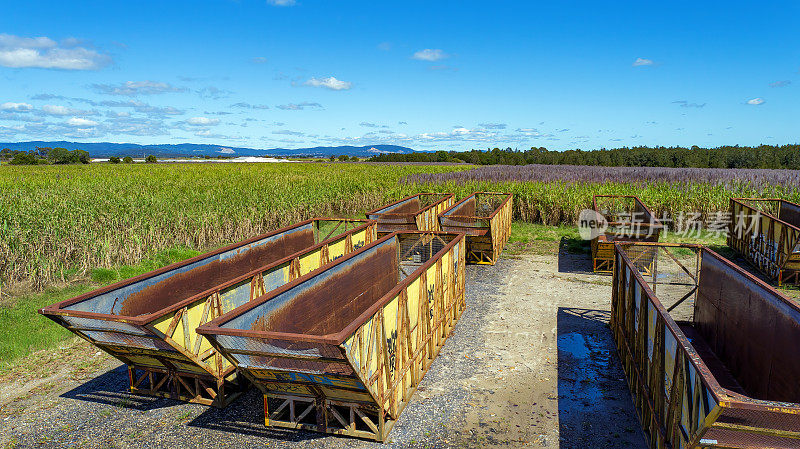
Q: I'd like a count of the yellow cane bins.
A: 7